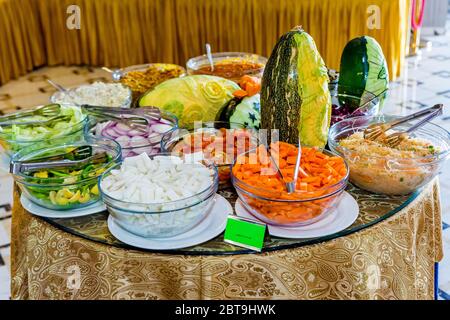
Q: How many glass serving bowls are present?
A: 11